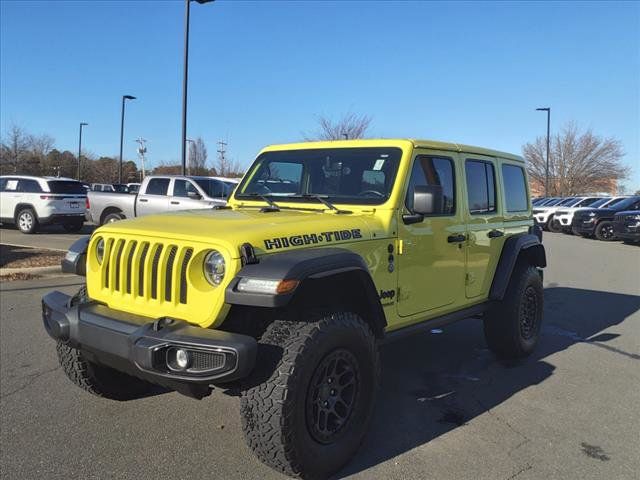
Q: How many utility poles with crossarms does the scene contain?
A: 2